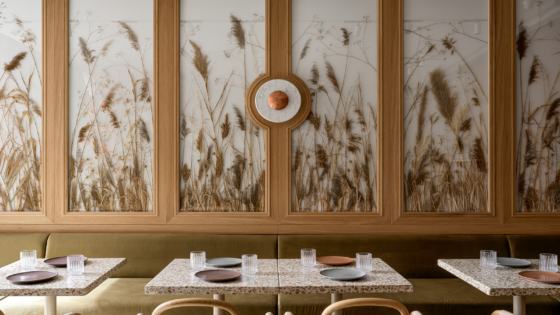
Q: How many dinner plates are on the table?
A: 8